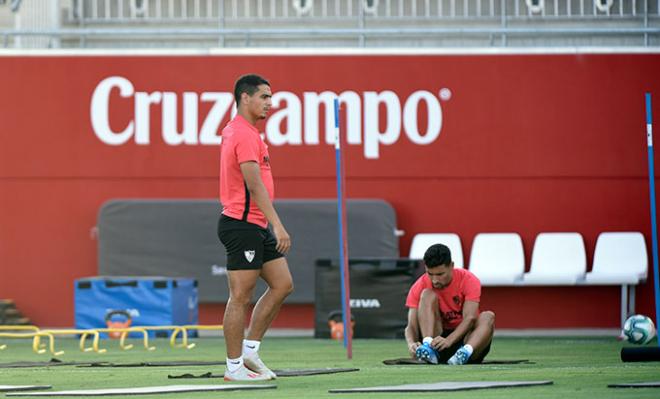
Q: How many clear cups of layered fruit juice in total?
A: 0